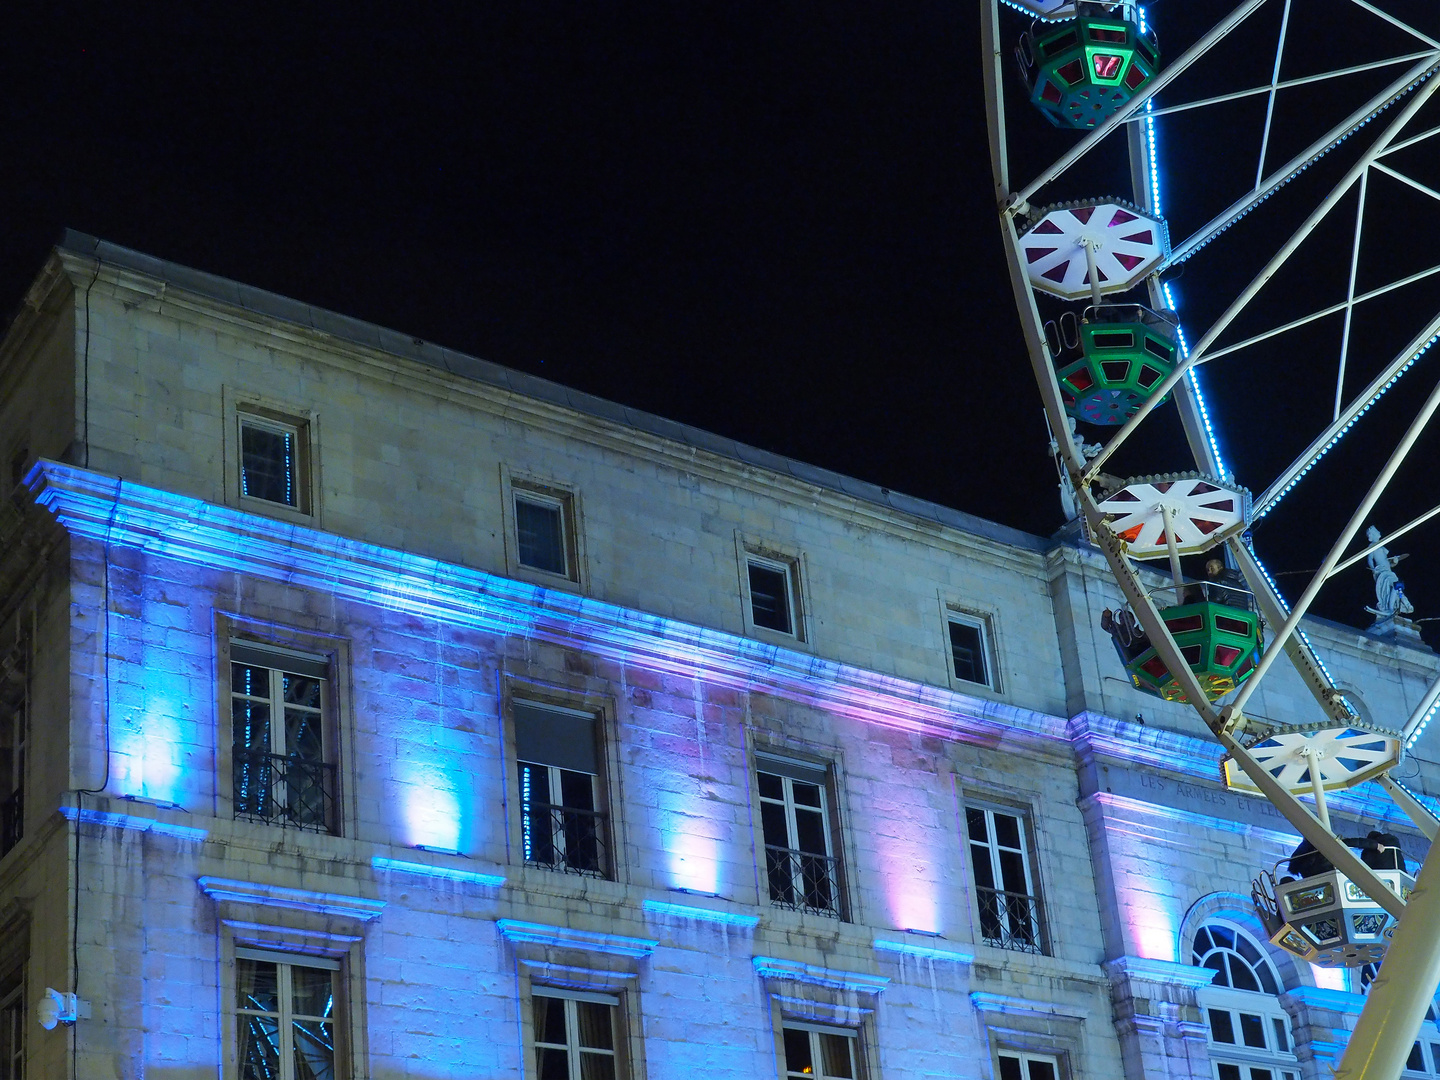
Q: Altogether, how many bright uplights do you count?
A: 6